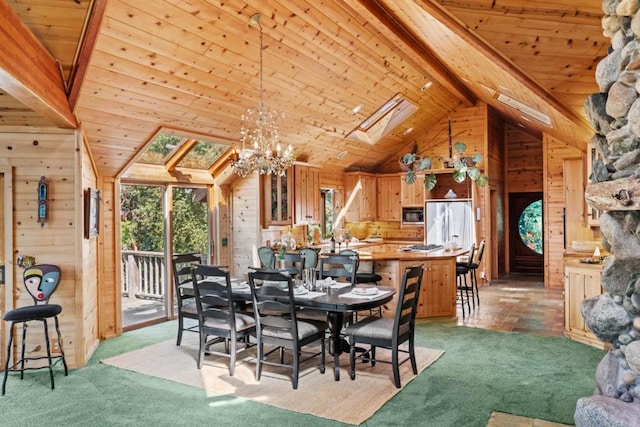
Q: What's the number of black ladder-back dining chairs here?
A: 6